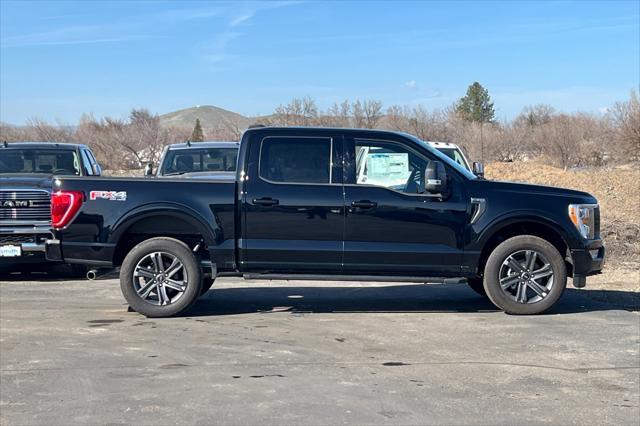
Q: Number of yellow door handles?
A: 0